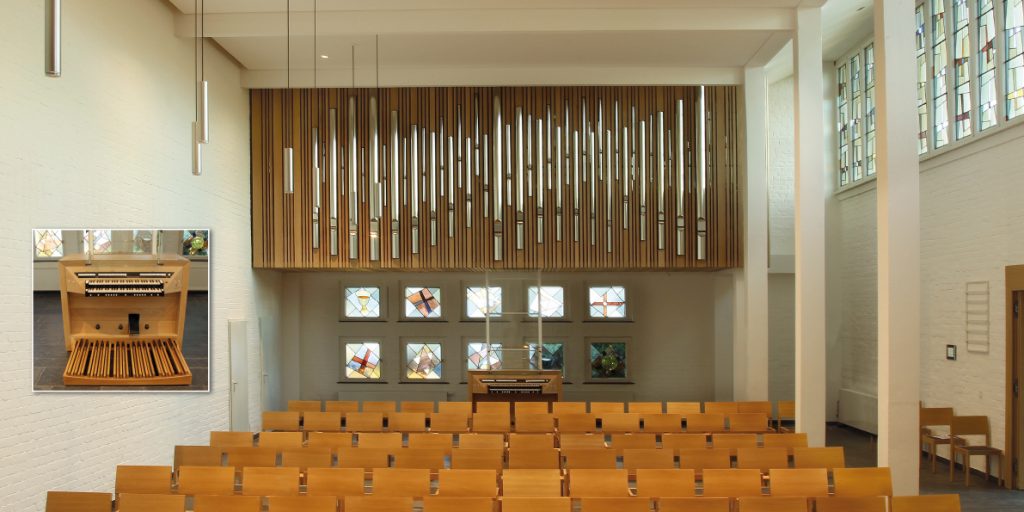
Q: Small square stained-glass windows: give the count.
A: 10